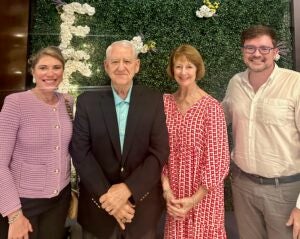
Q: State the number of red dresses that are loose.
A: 1